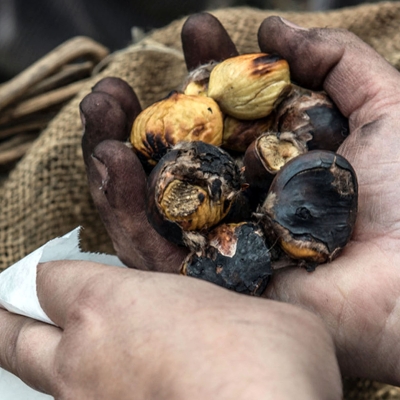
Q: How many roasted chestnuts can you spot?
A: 9